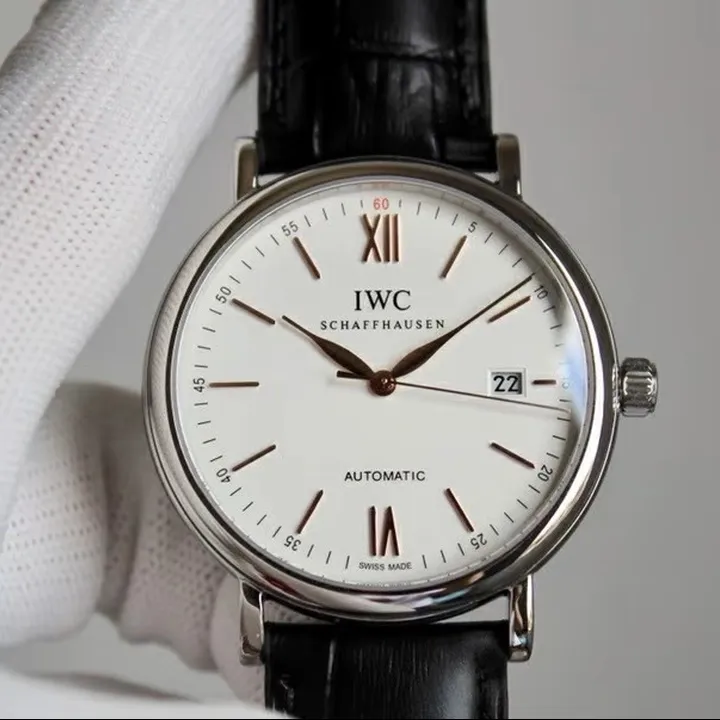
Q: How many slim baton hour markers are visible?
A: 10